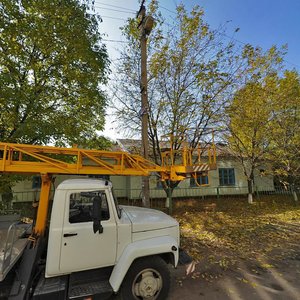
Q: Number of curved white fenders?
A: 1